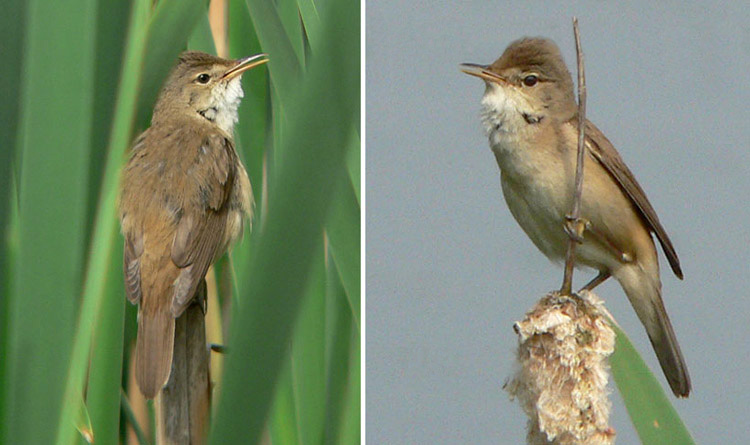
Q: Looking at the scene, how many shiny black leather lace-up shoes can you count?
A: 0